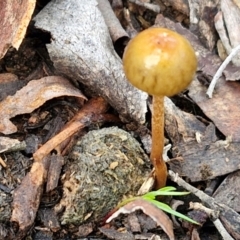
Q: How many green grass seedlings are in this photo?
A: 1